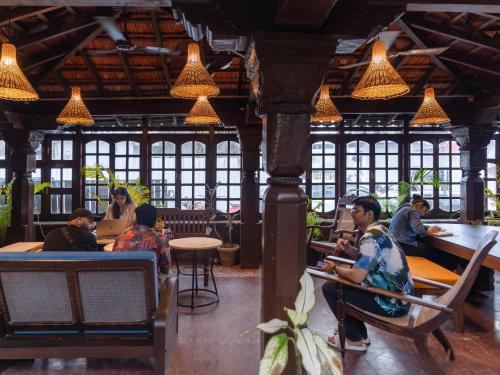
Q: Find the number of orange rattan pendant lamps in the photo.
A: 7